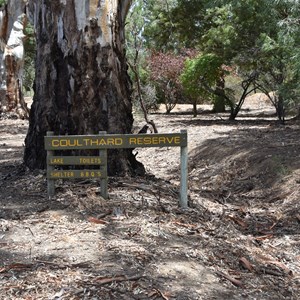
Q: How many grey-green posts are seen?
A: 3